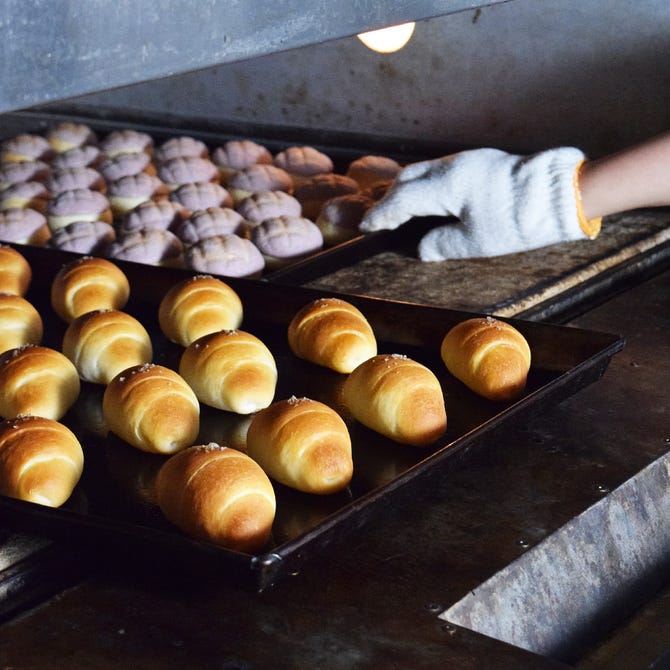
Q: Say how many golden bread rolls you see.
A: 14